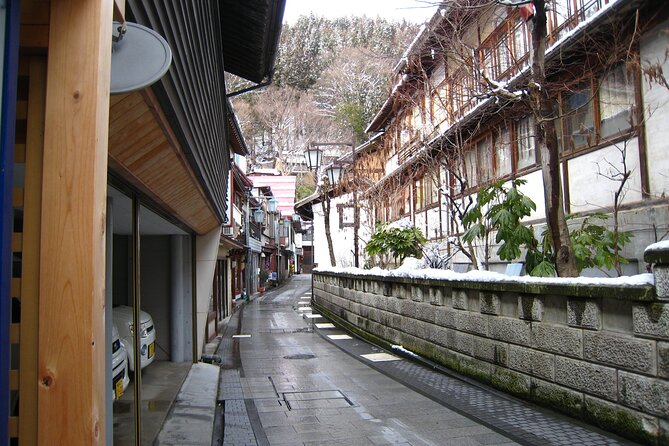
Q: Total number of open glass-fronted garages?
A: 1